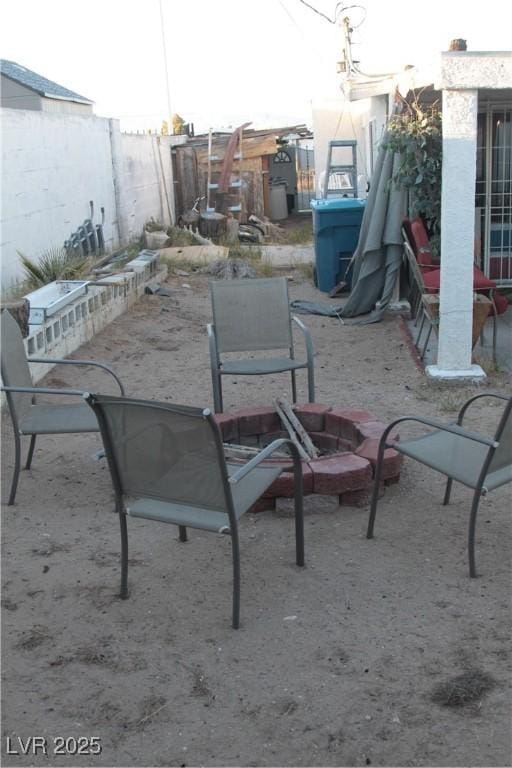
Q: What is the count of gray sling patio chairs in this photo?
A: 4